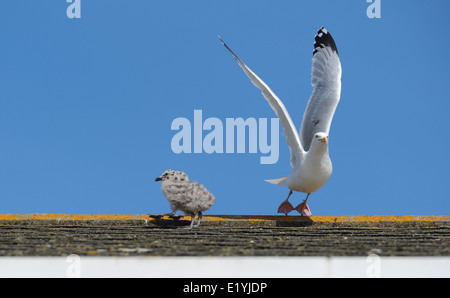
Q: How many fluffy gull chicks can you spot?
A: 1